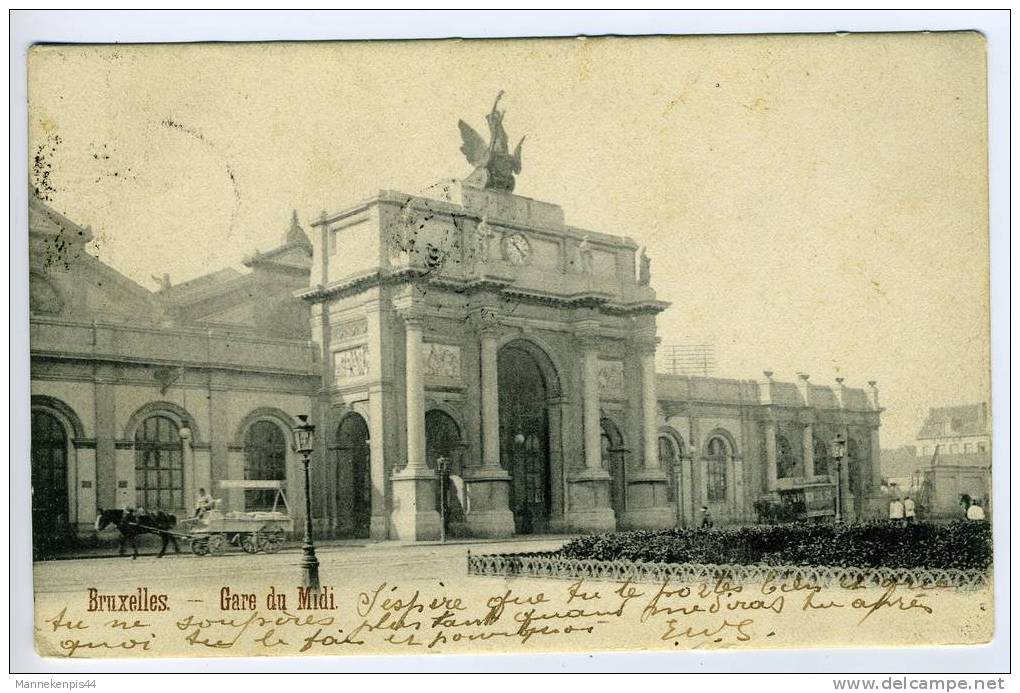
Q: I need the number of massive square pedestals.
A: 4